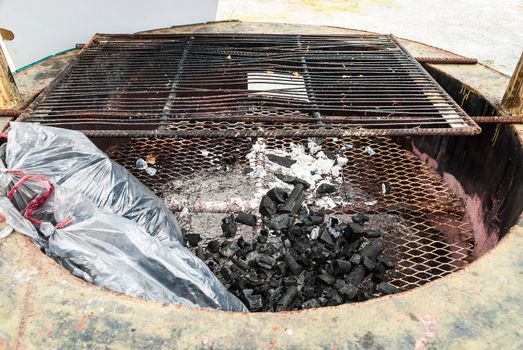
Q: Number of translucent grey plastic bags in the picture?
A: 2